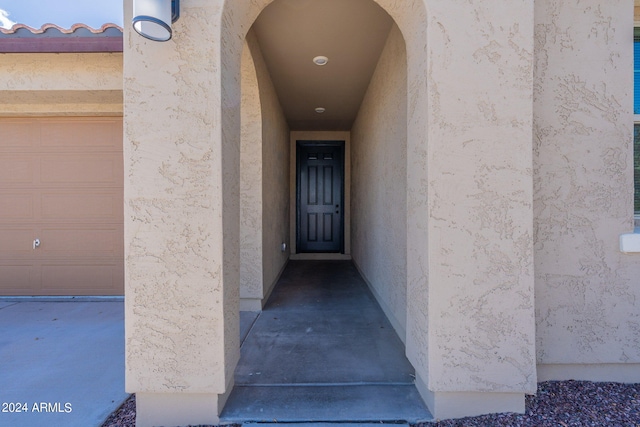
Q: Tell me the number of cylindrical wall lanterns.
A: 1